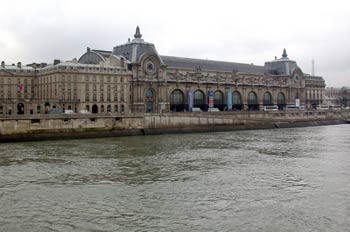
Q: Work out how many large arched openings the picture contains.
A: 7